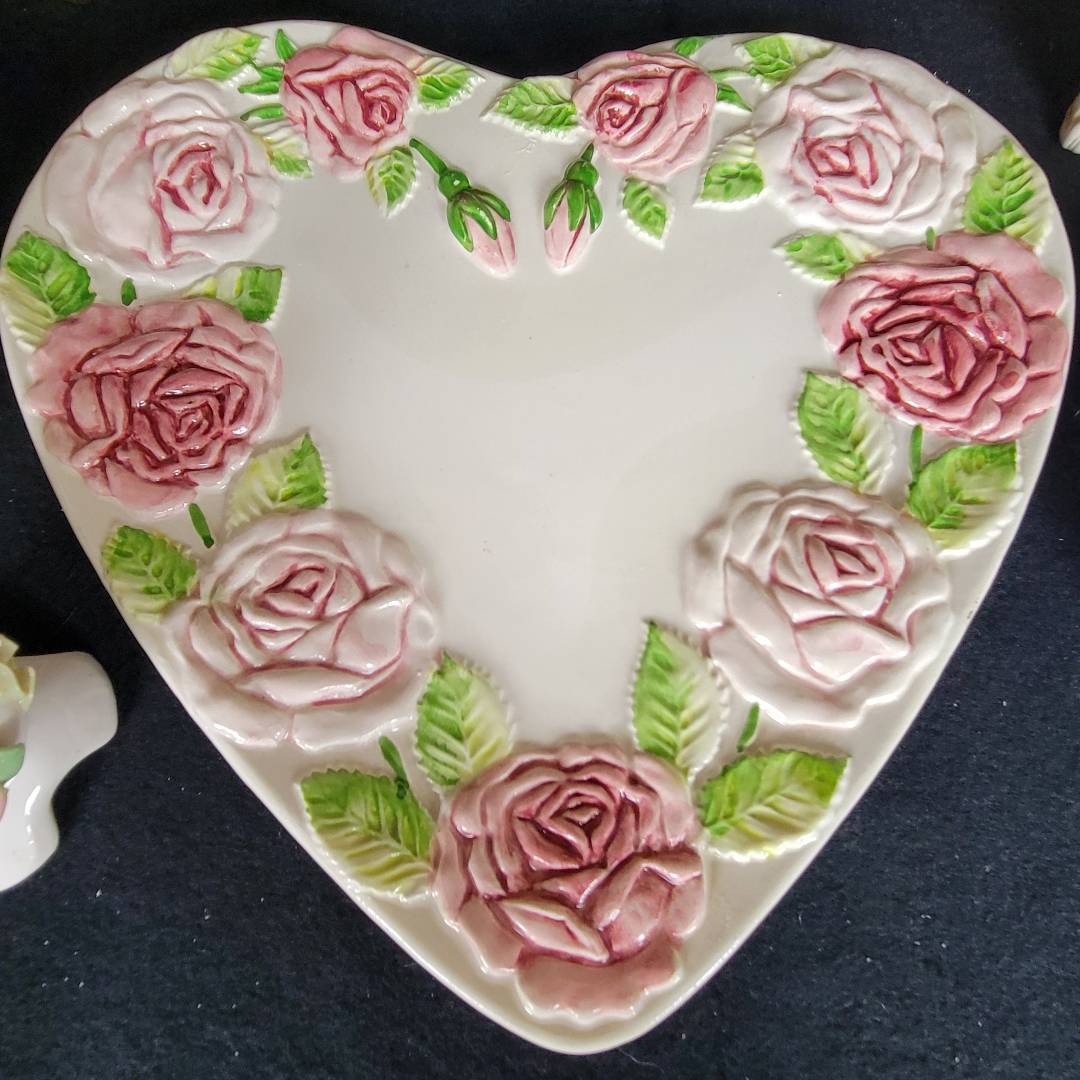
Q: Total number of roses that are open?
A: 9